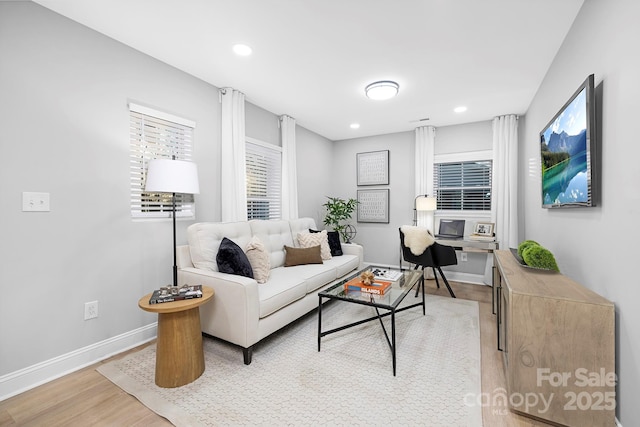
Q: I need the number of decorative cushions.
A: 5